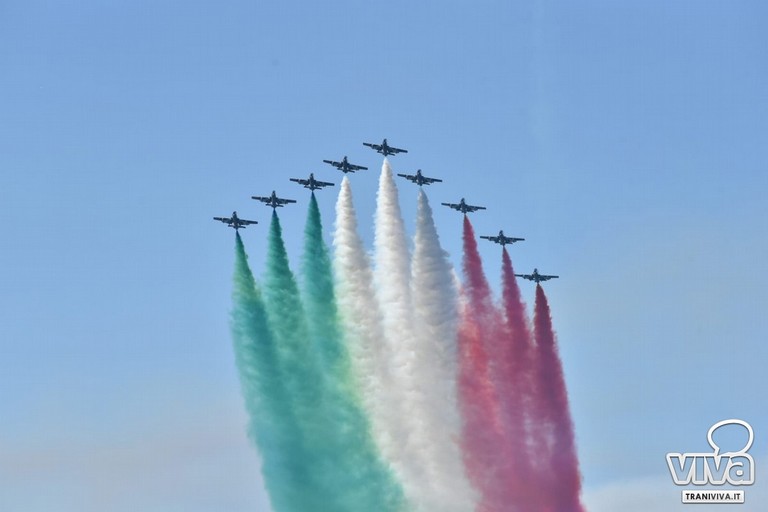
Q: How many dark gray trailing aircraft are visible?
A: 9